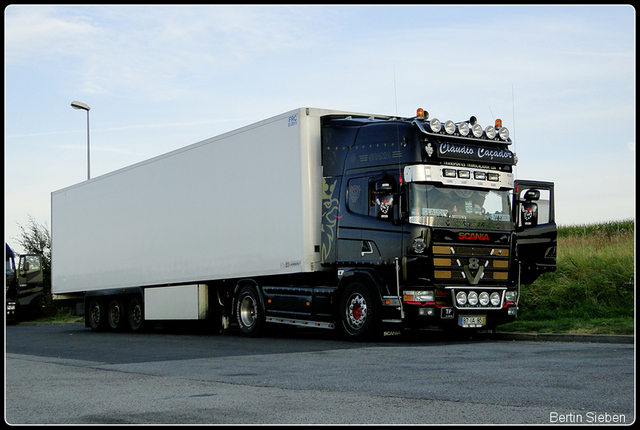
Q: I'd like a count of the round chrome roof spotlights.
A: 6